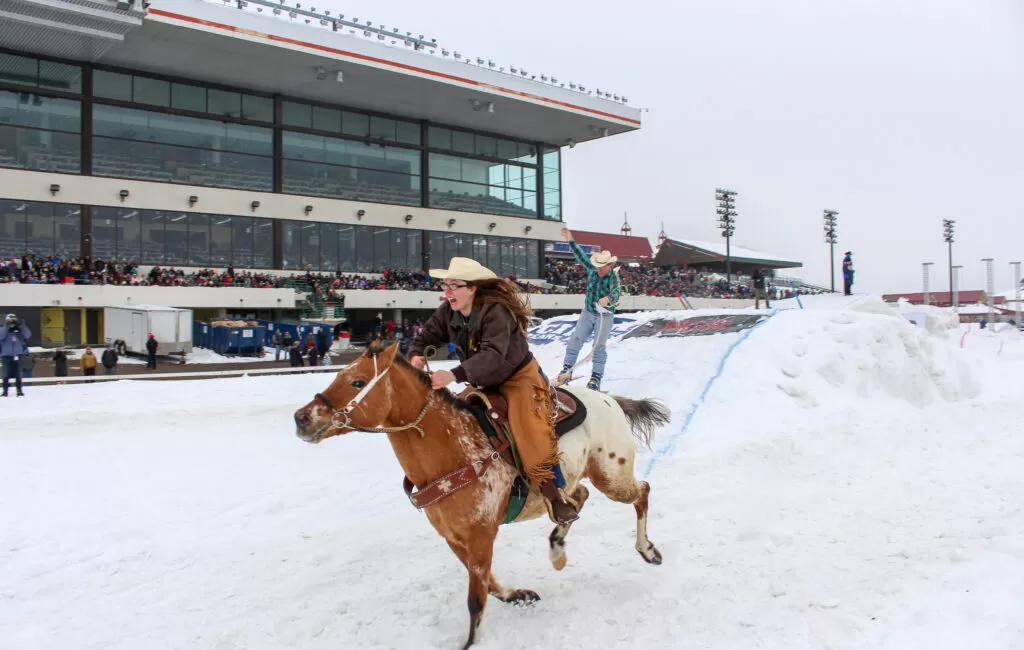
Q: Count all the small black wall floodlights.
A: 10